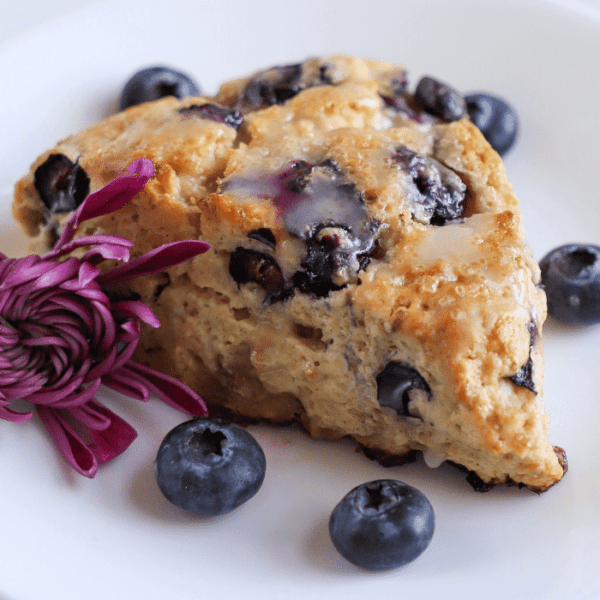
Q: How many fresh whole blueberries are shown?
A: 5